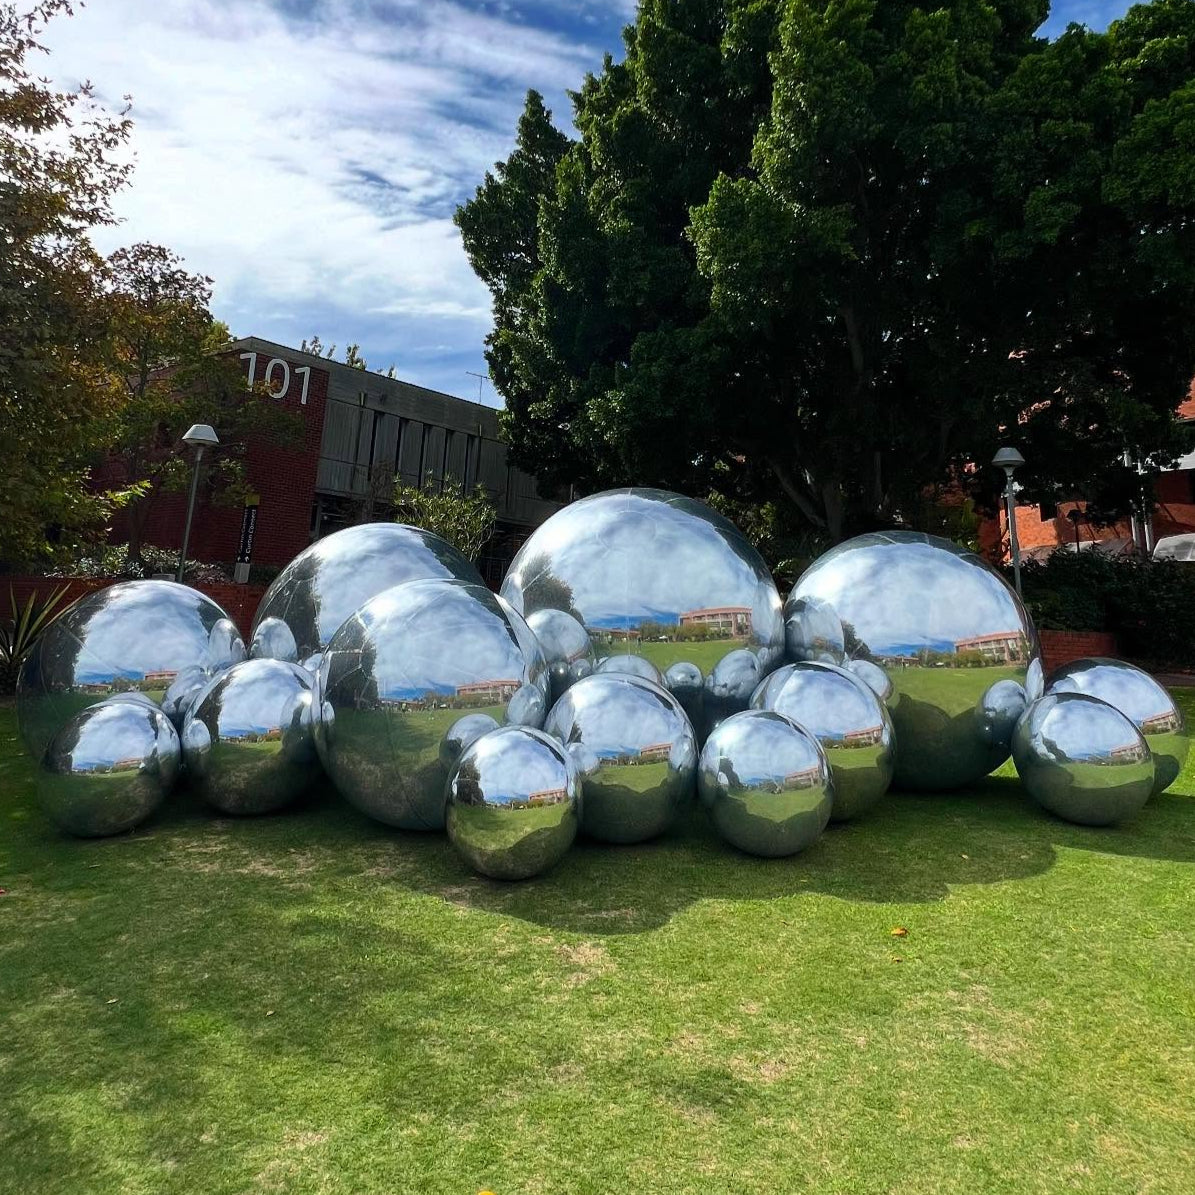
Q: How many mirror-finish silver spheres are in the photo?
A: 13